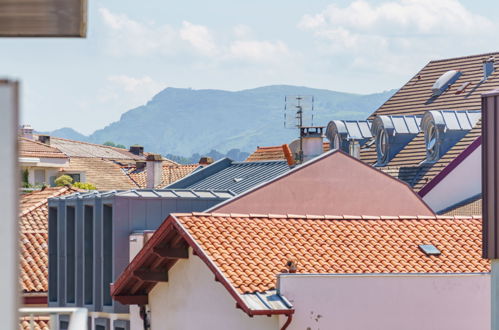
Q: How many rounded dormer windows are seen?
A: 3